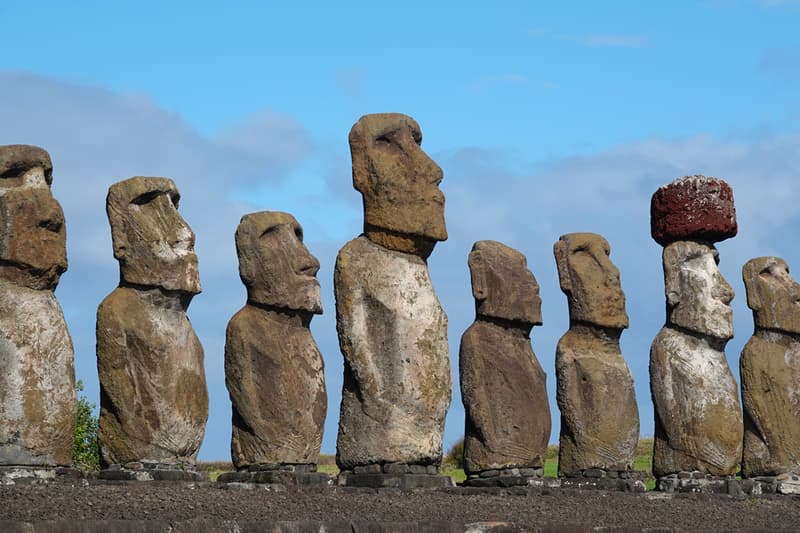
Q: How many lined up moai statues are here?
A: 8